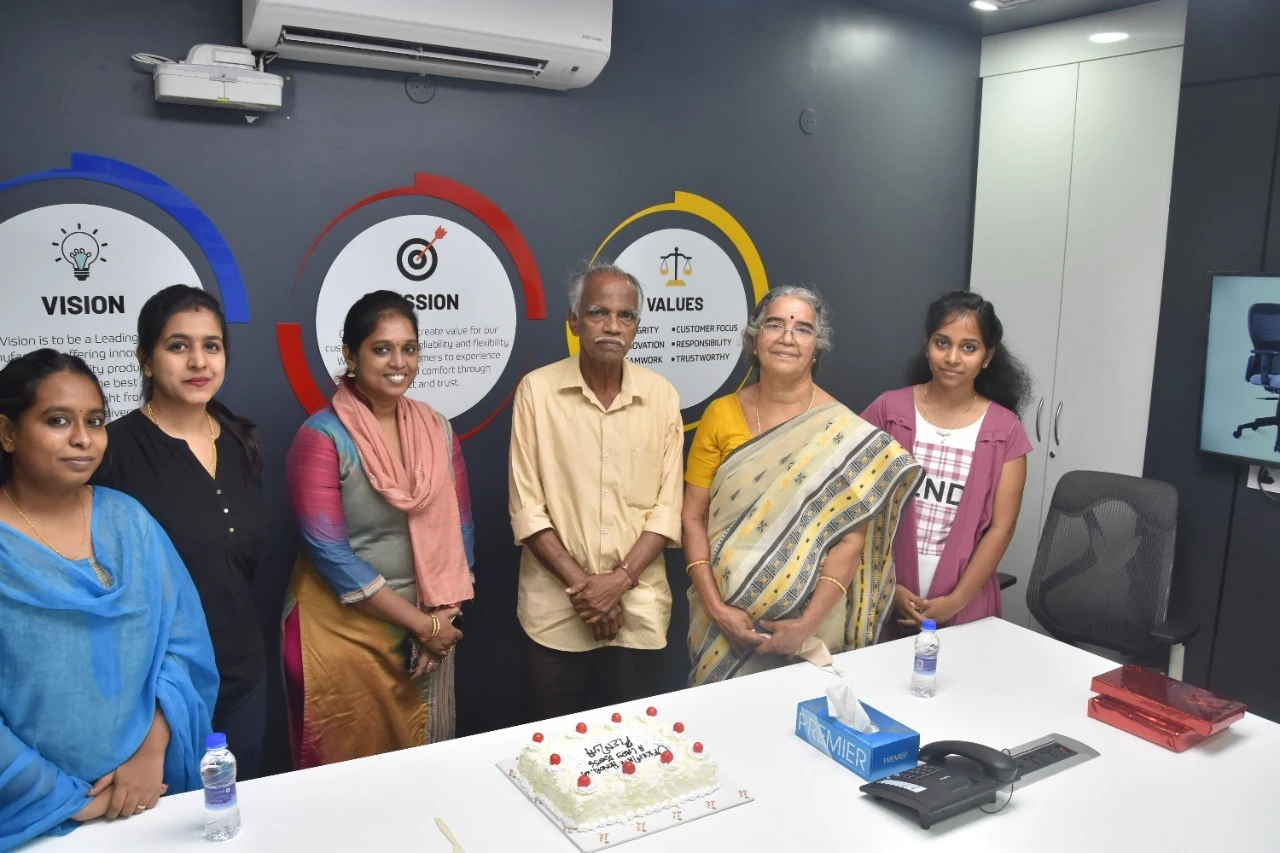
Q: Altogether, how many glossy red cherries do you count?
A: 10